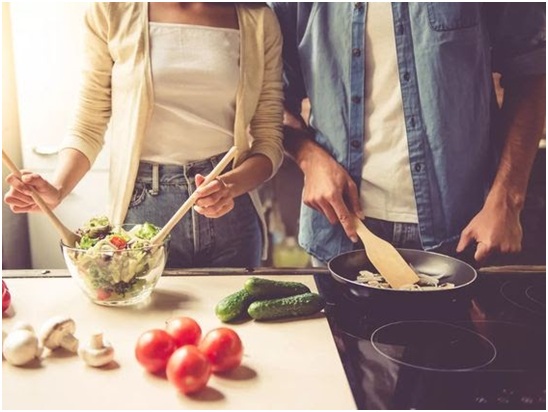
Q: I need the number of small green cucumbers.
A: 3